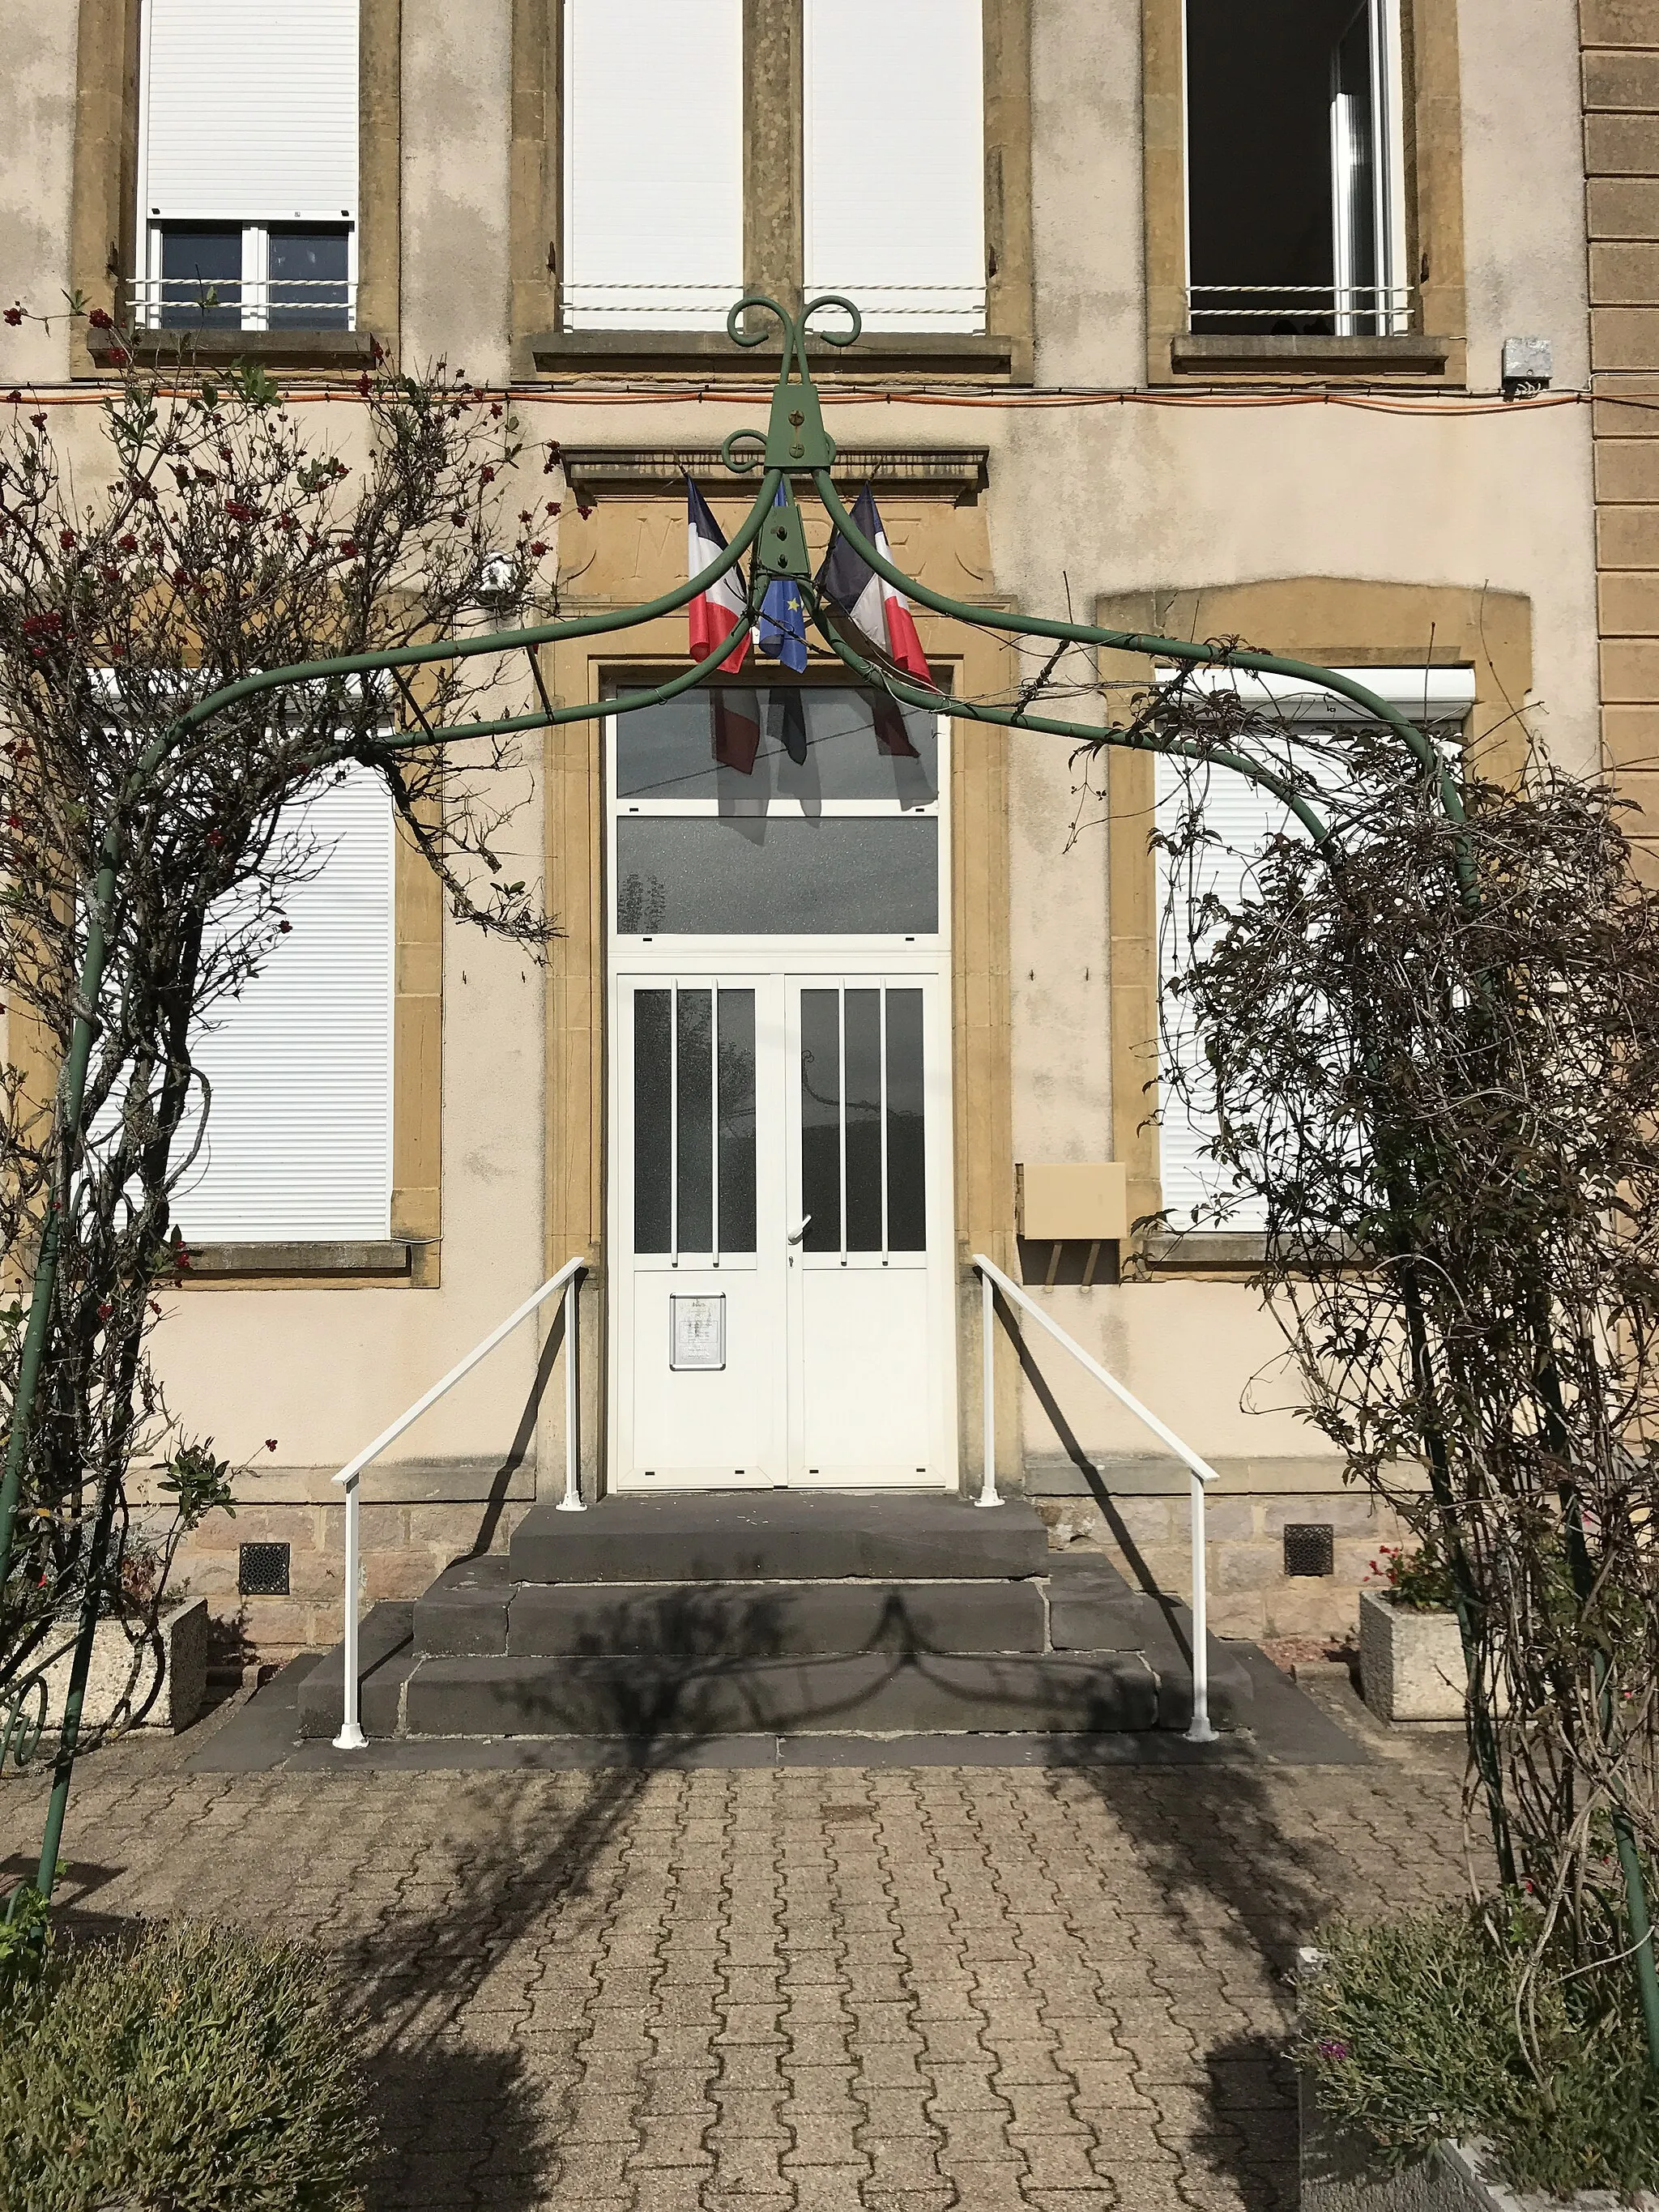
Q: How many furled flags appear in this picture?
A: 3